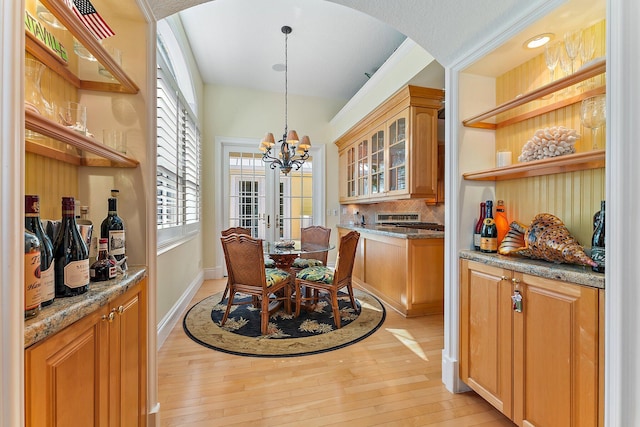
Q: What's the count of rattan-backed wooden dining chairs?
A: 4